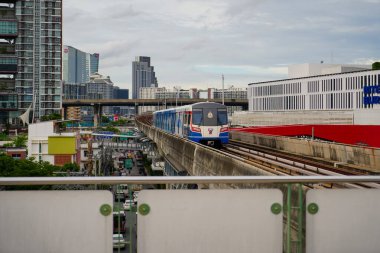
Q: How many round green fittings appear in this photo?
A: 4